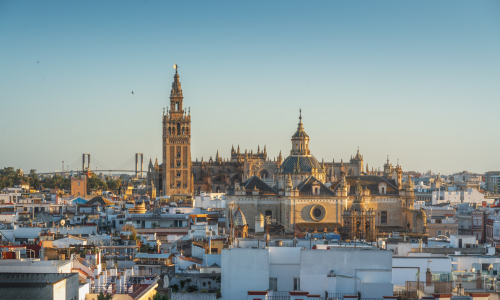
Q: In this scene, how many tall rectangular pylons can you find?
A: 2